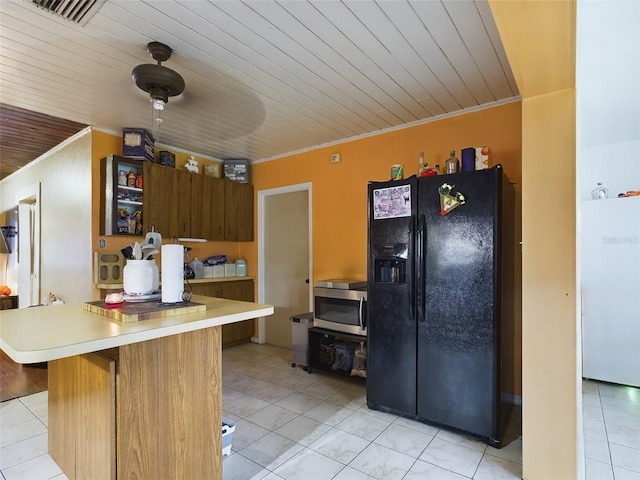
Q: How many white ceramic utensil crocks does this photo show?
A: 1